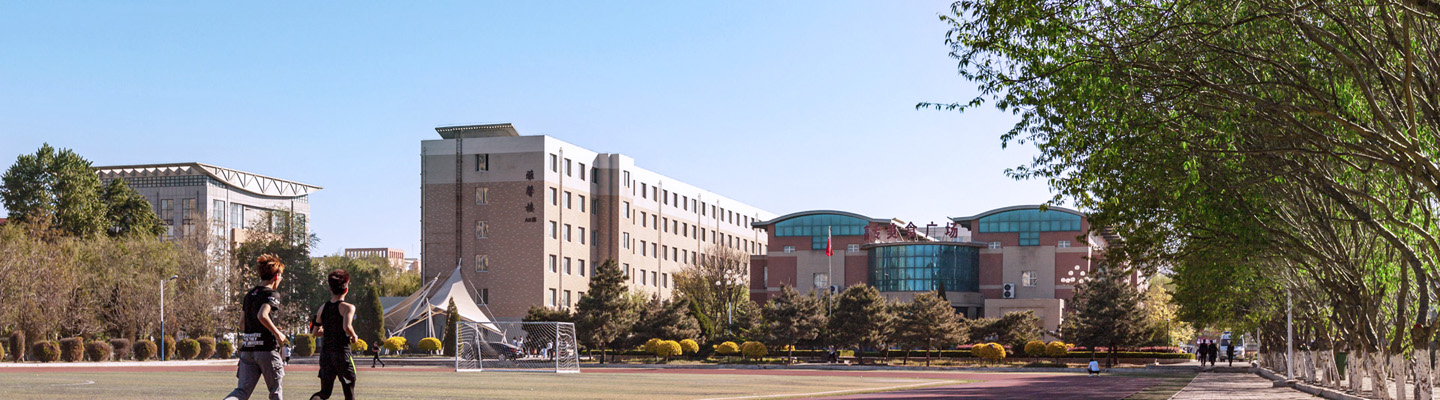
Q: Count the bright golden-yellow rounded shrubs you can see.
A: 12